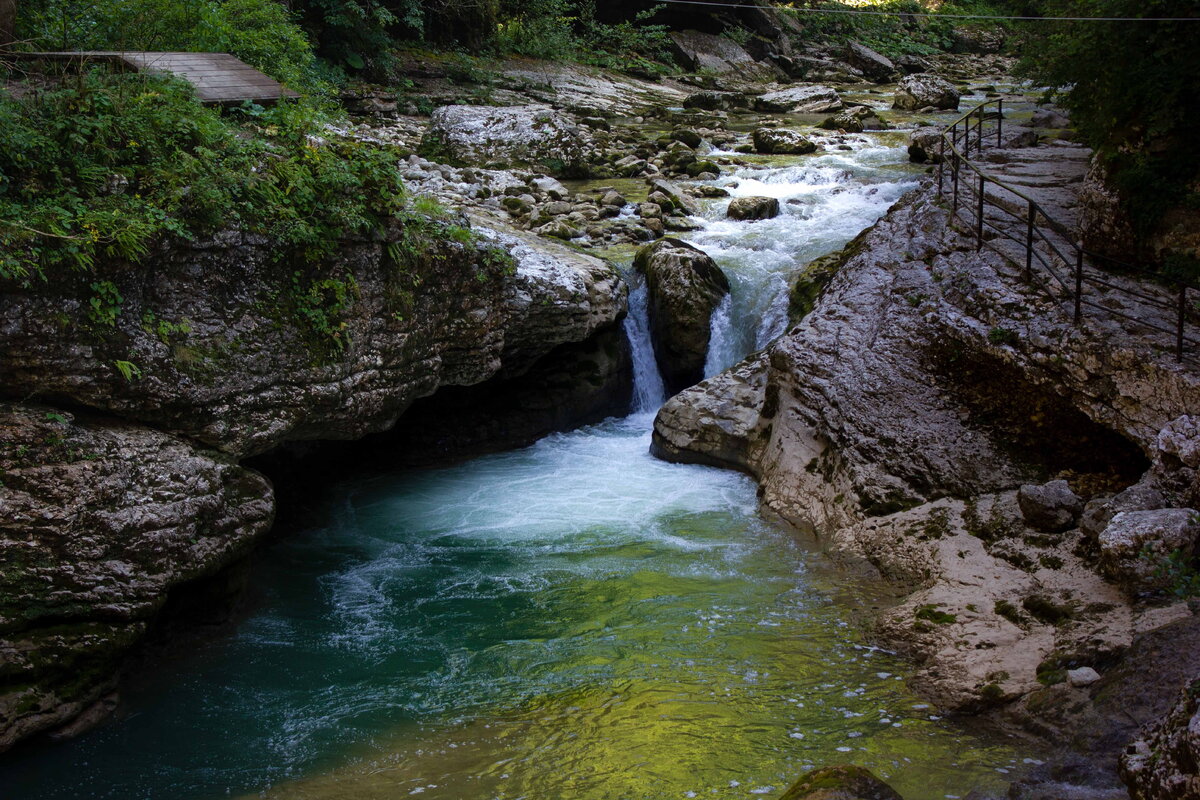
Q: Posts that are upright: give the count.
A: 10